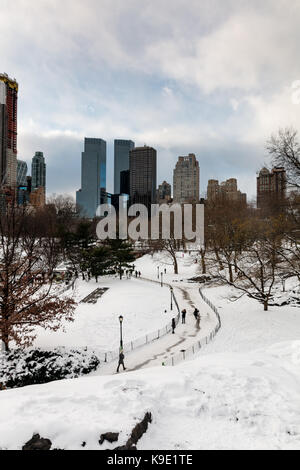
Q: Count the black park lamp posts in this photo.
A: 4